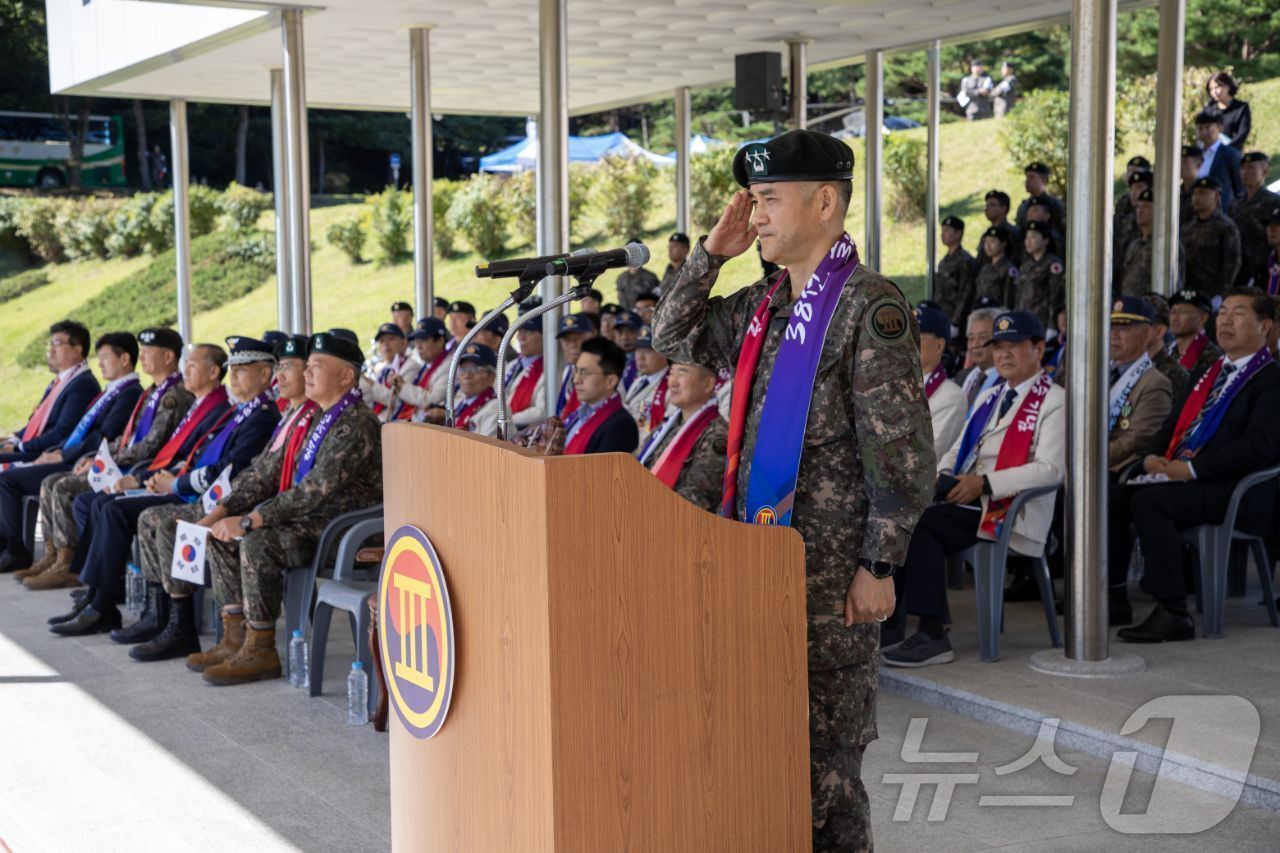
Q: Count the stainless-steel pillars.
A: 11